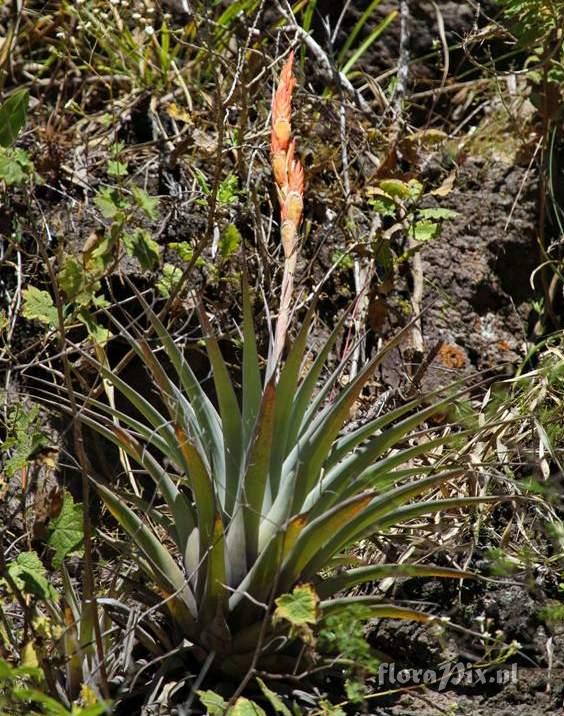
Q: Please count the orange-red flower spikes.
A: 1